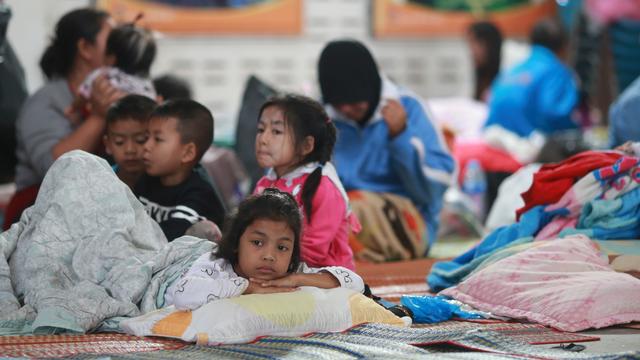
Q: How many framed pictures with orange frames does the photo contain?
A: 2